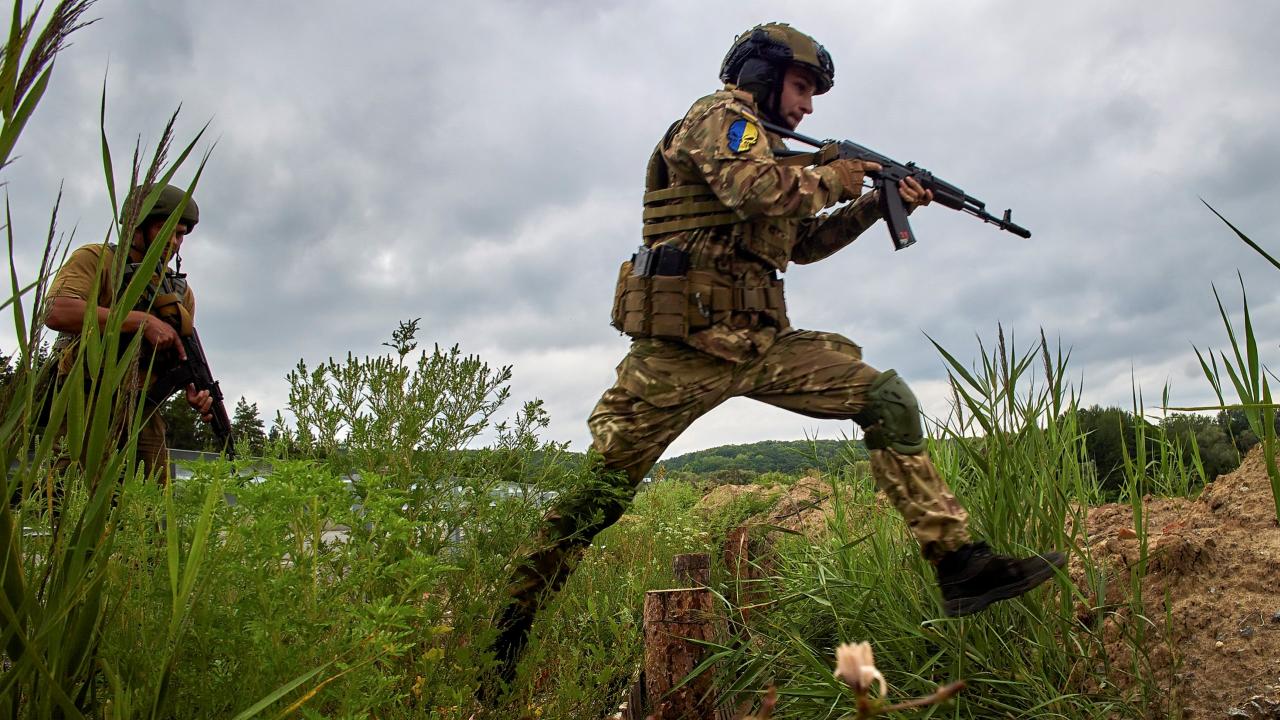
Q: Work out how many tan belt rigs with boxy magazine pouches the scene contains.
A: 1